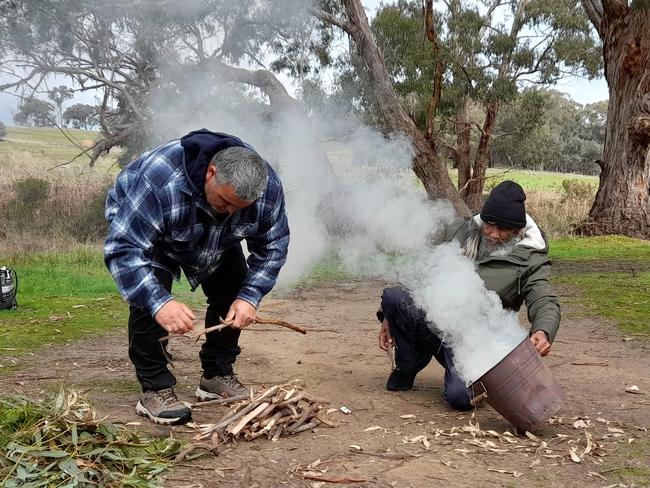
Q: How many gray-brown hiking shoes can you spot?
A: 2